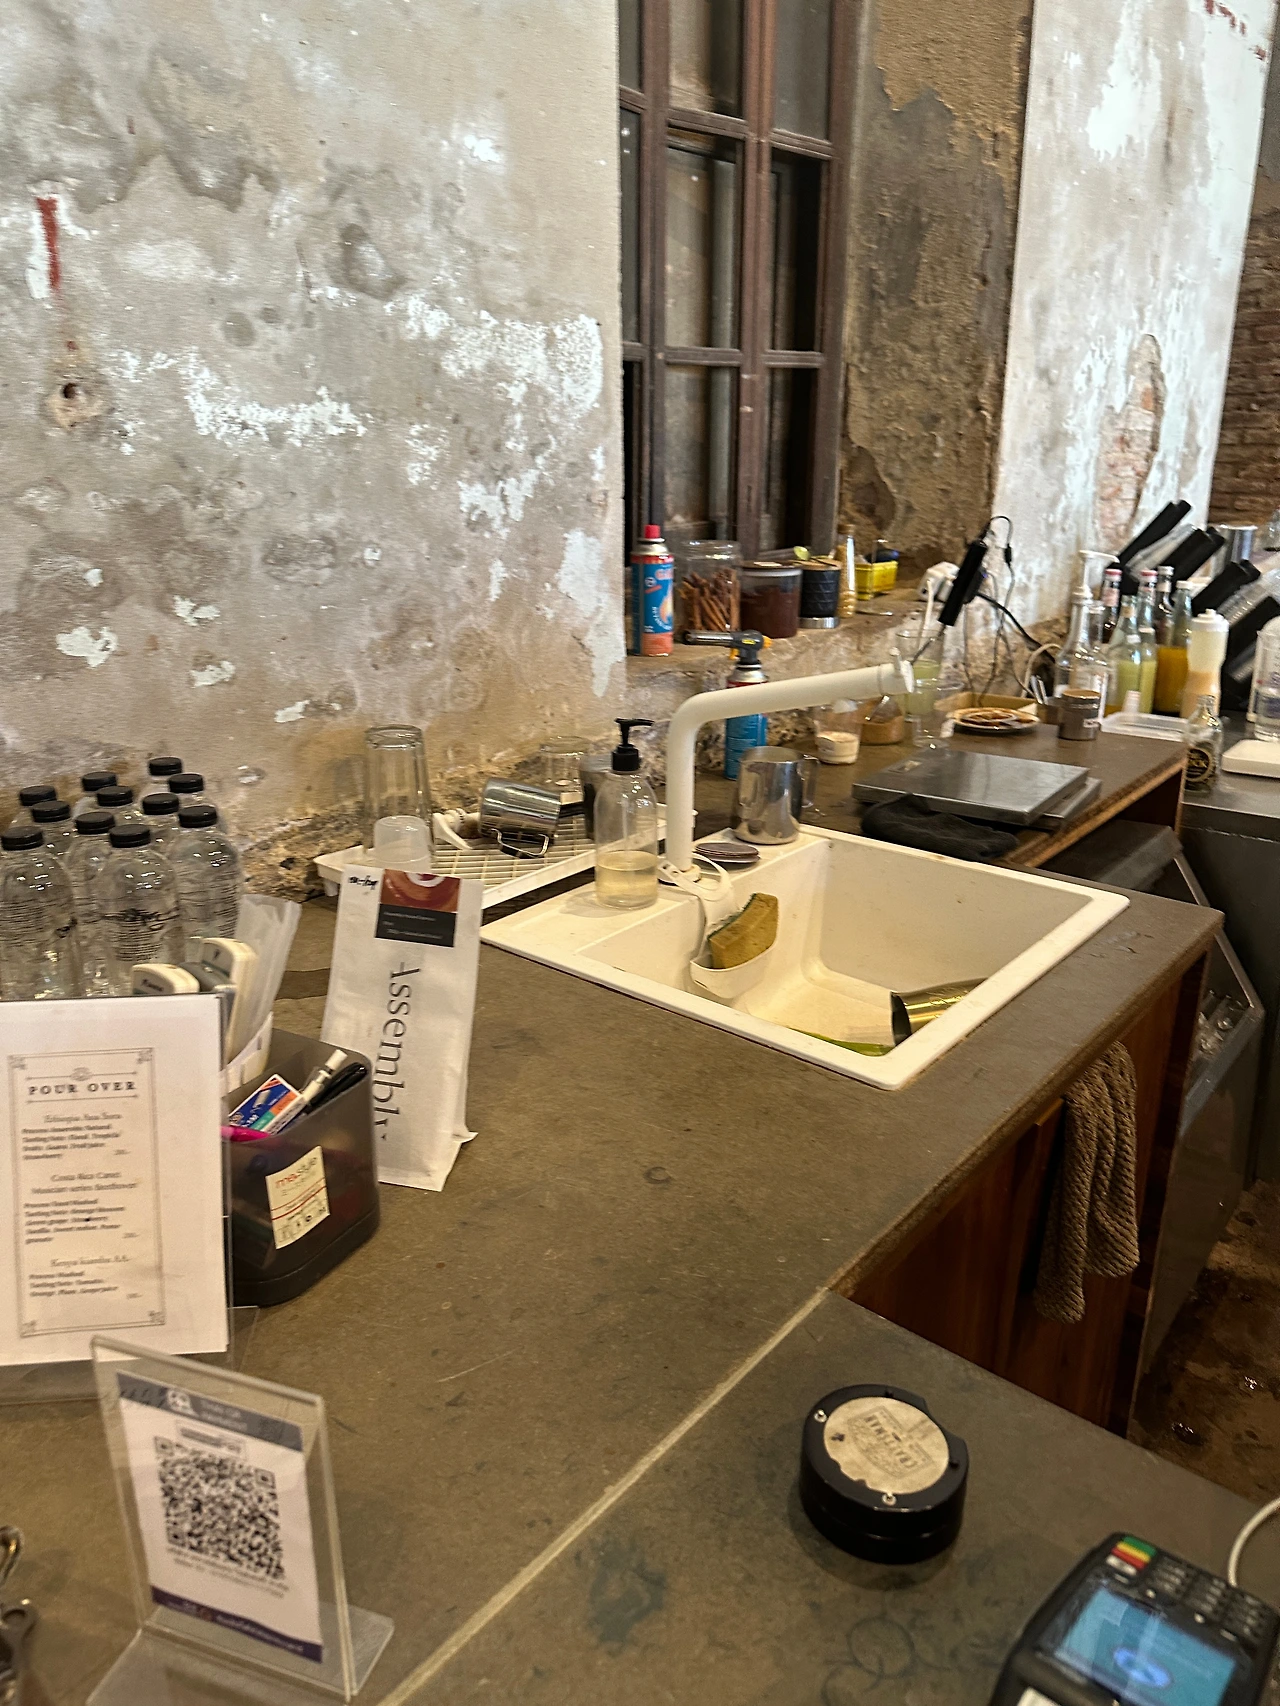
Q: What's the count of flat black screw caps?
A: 11